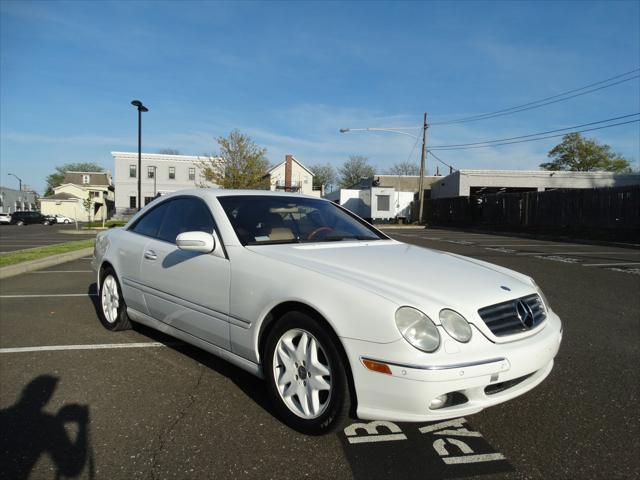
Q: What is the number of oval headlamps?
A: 2